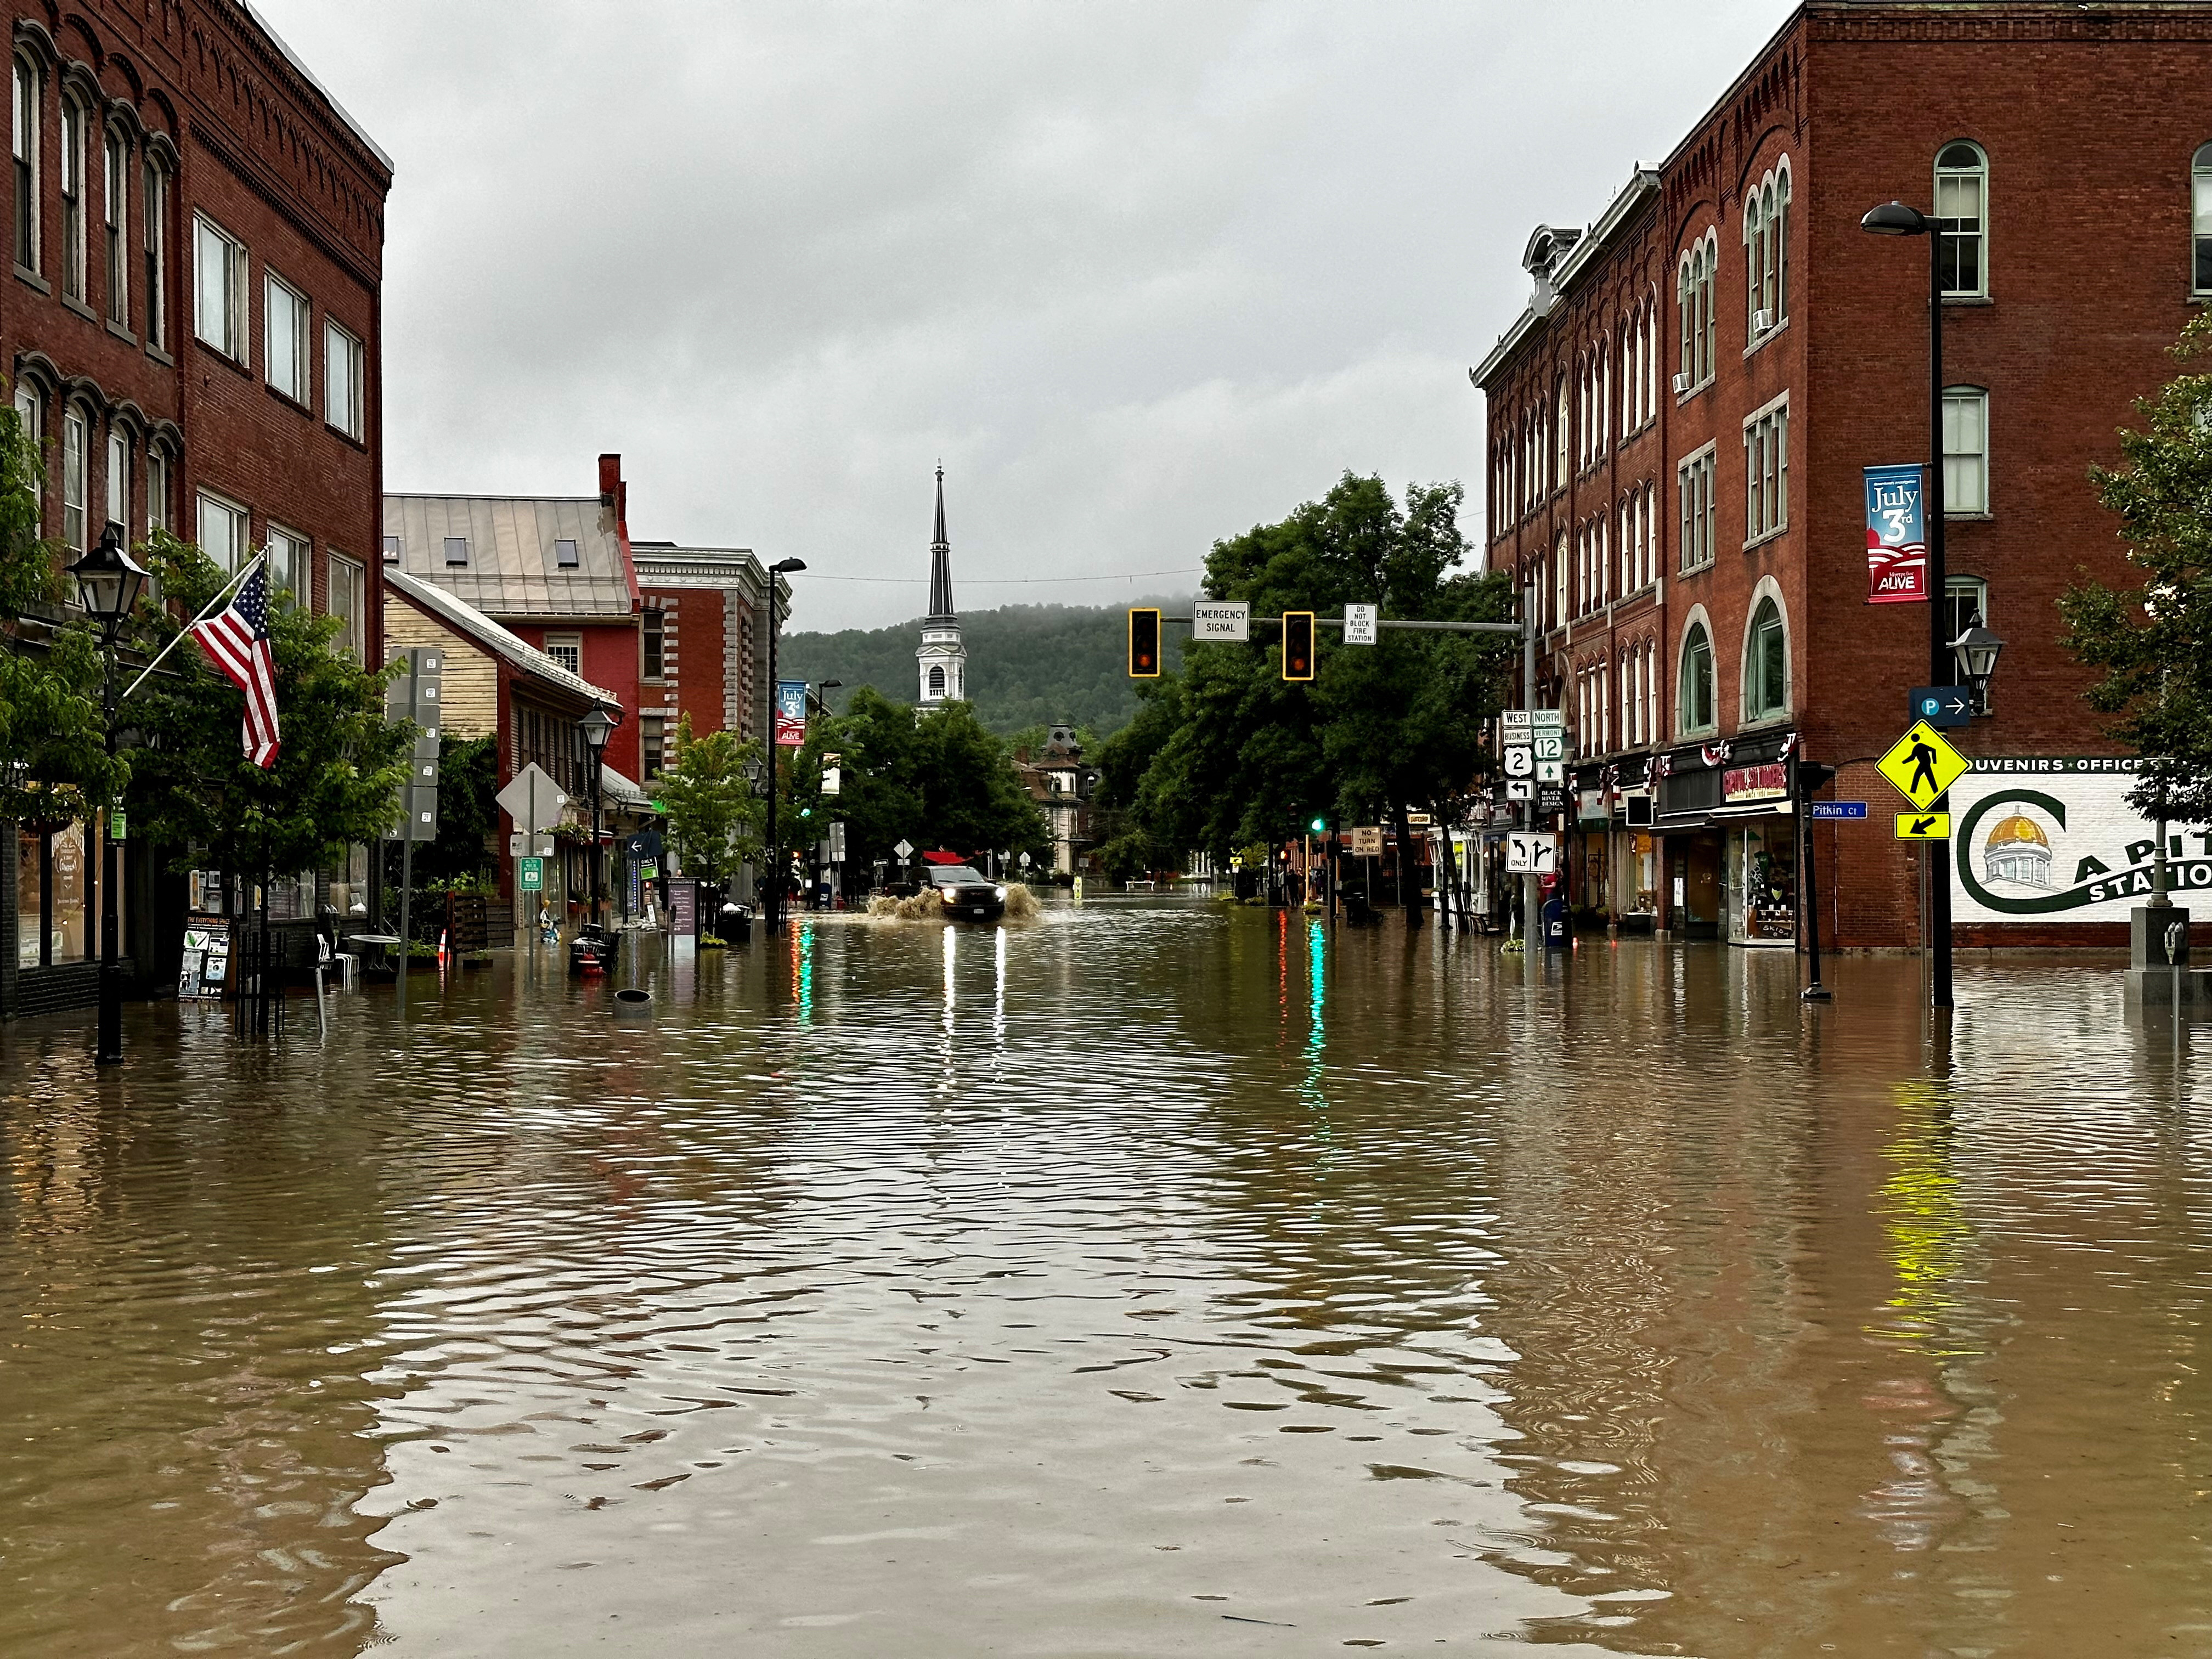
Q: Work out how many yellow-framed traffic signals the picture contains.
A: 2